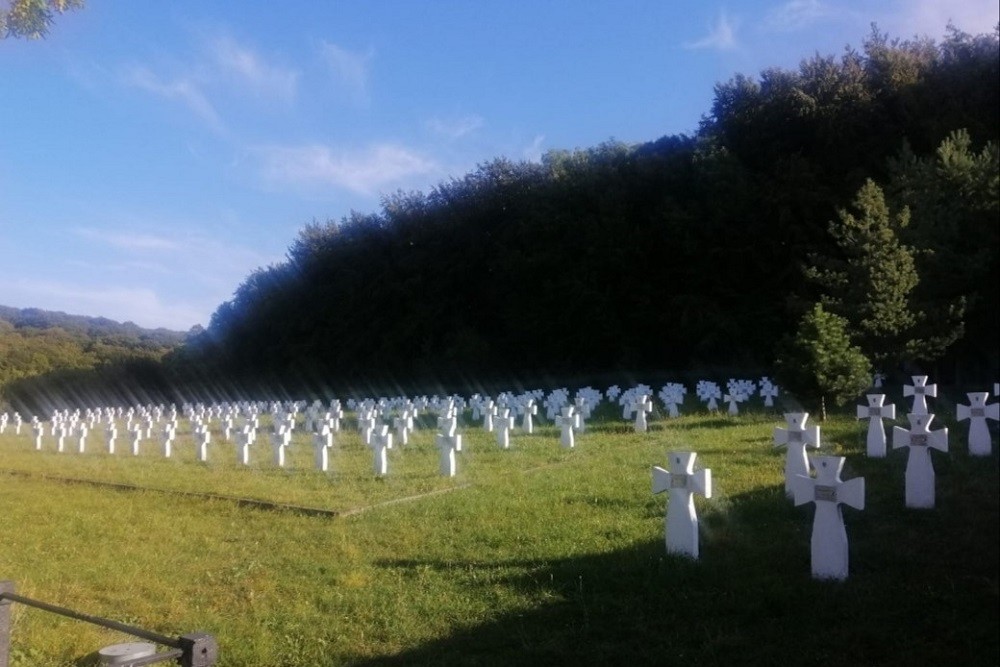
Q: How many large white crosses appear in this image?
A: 7